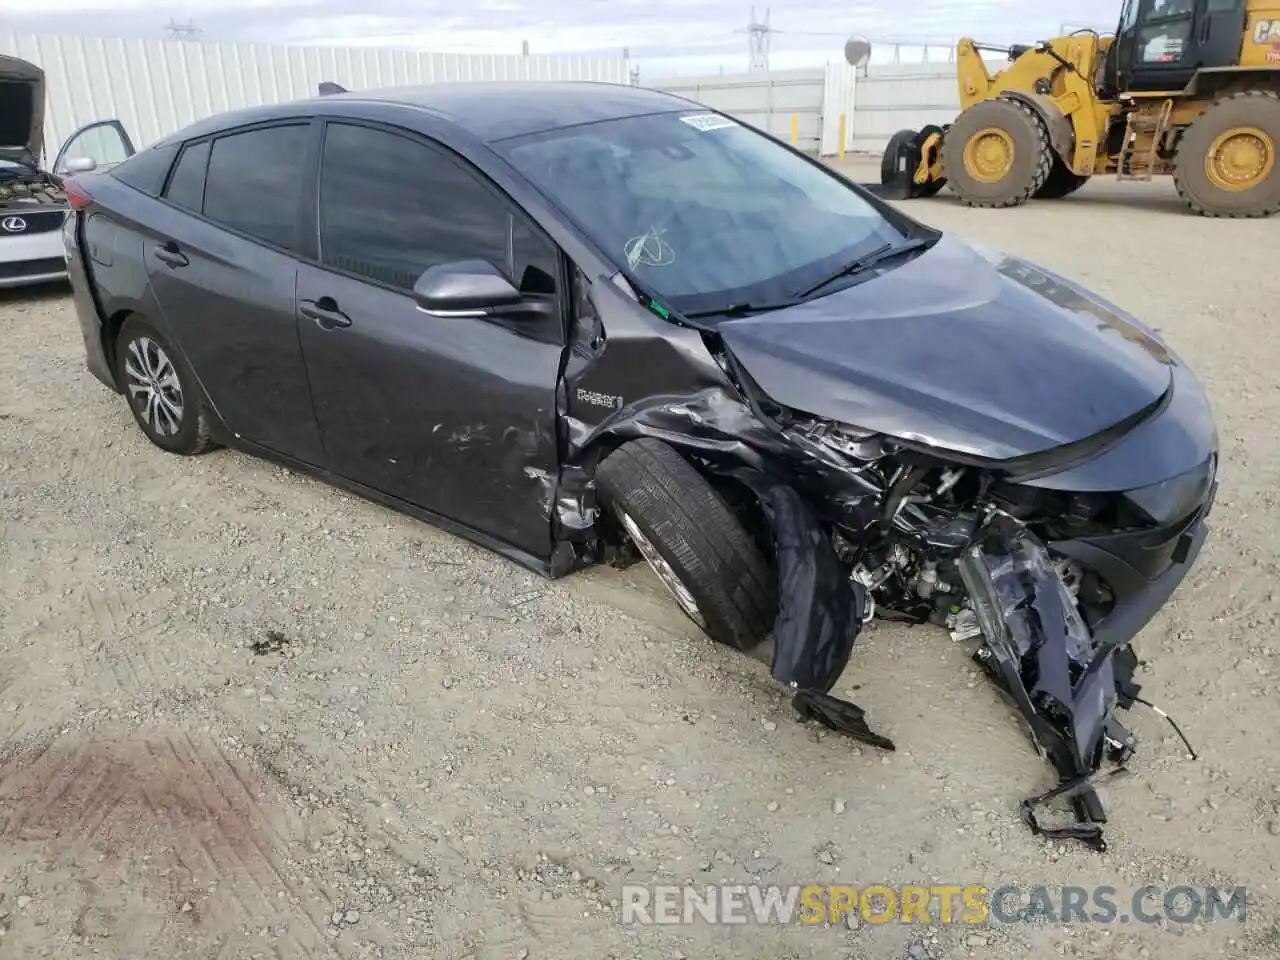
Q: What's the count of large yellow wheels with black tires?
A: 2